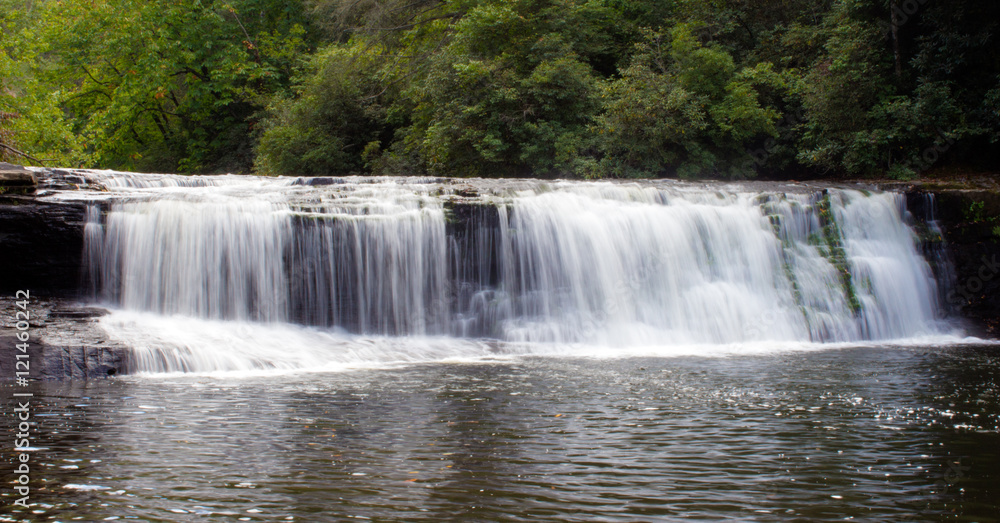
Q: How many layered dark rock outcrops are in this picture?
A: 2